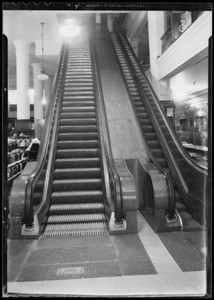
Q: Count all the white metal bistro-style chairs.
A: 0